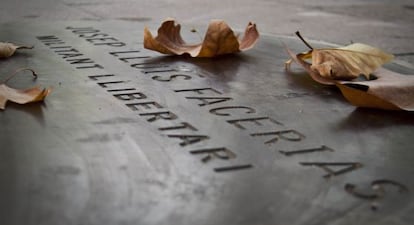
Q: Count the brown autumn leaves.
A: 5